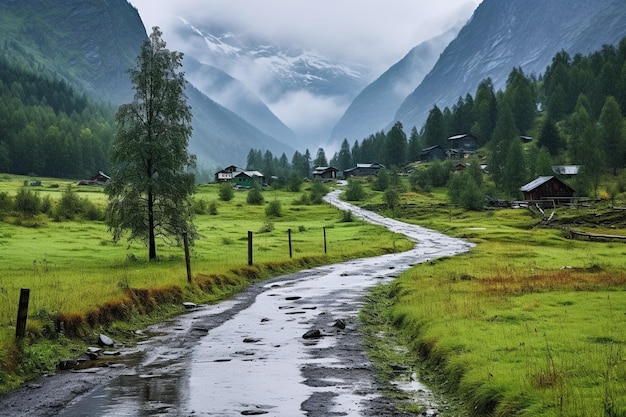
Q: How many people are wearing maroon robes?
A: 0